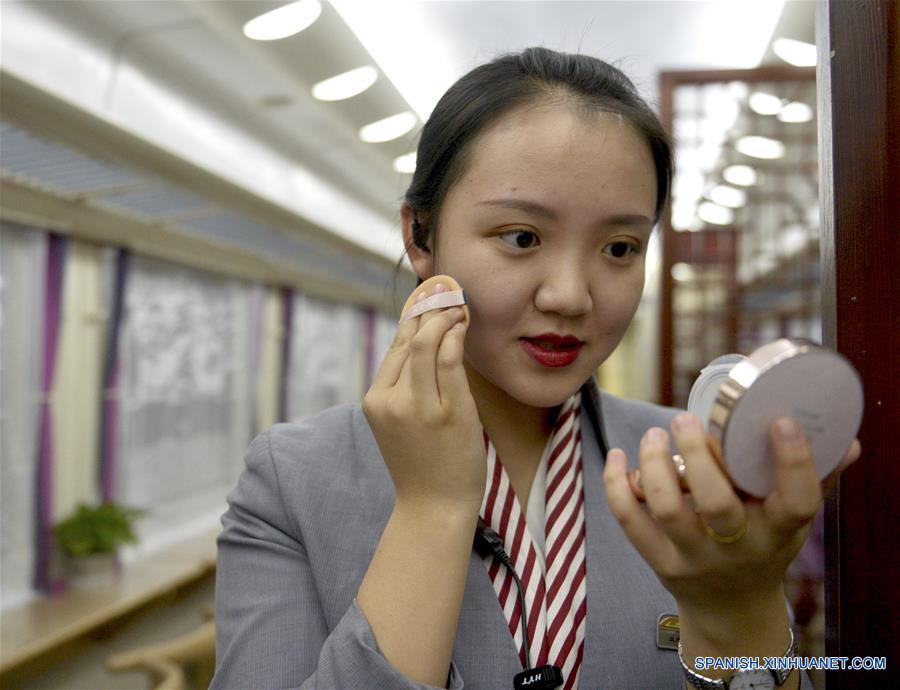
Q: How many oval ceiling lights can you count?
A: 11